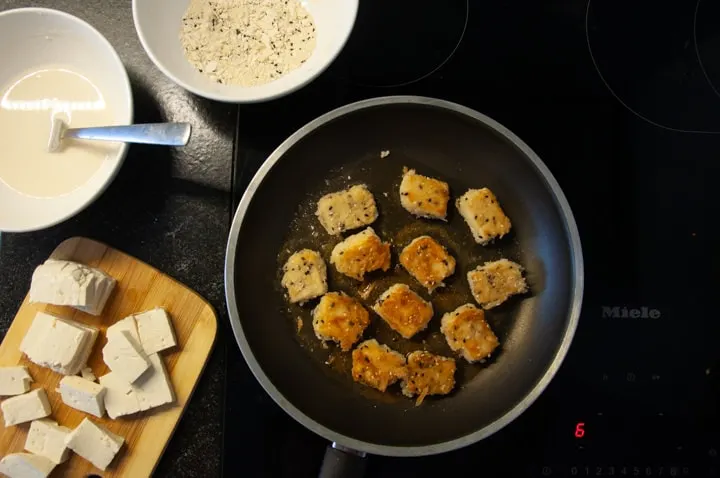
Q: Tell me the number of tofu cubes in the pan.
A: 12